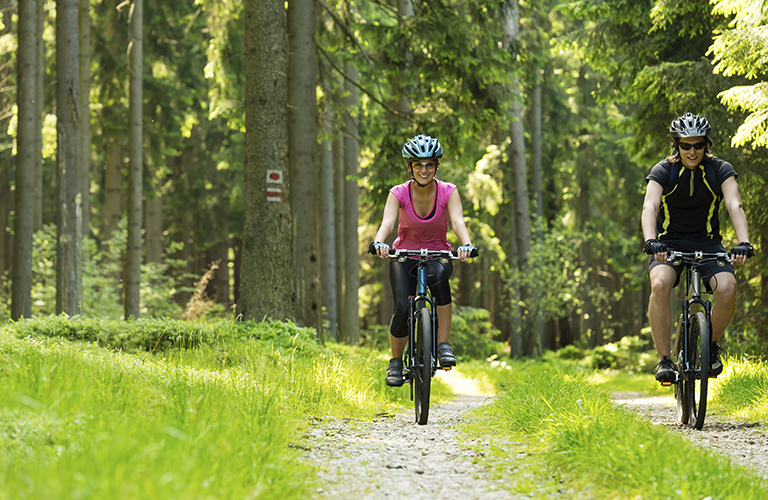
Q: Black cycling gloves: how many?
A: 2